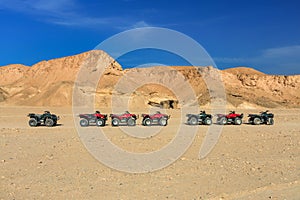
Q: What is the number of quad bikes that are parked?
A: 7